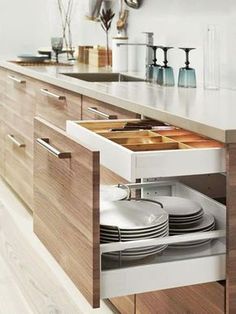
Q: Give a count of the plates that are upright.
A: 0